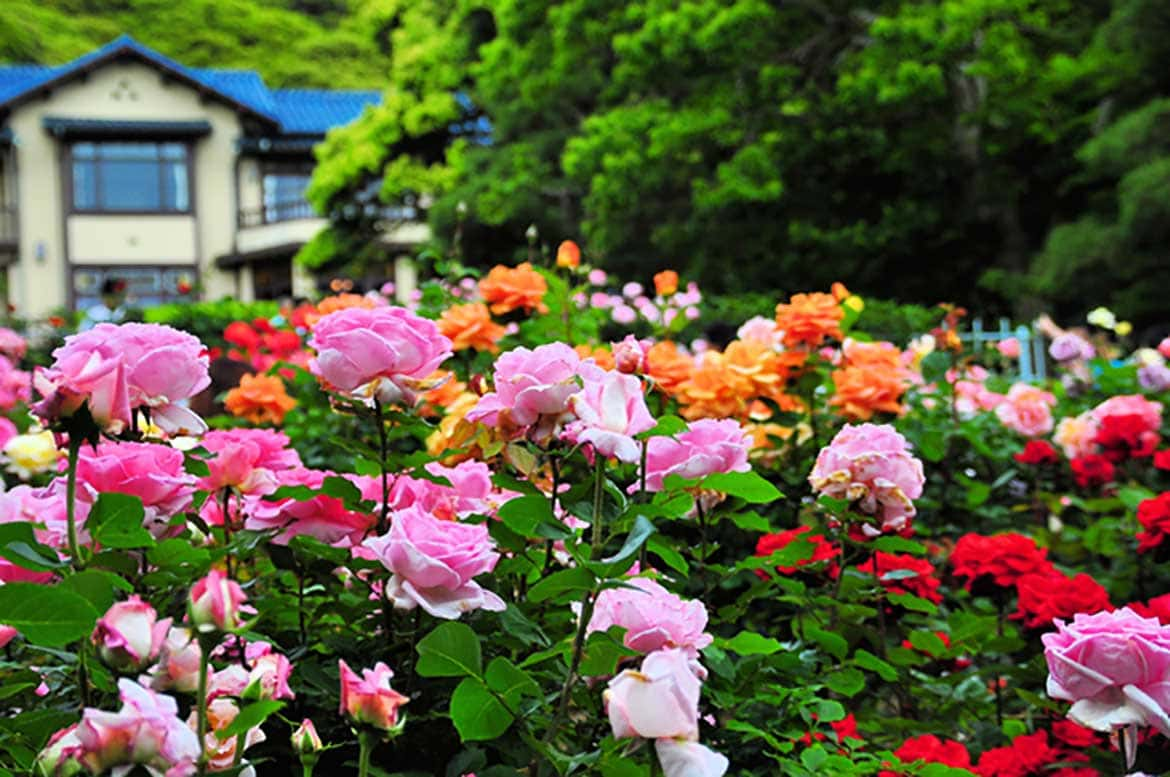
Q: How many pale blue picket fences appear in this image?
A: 1